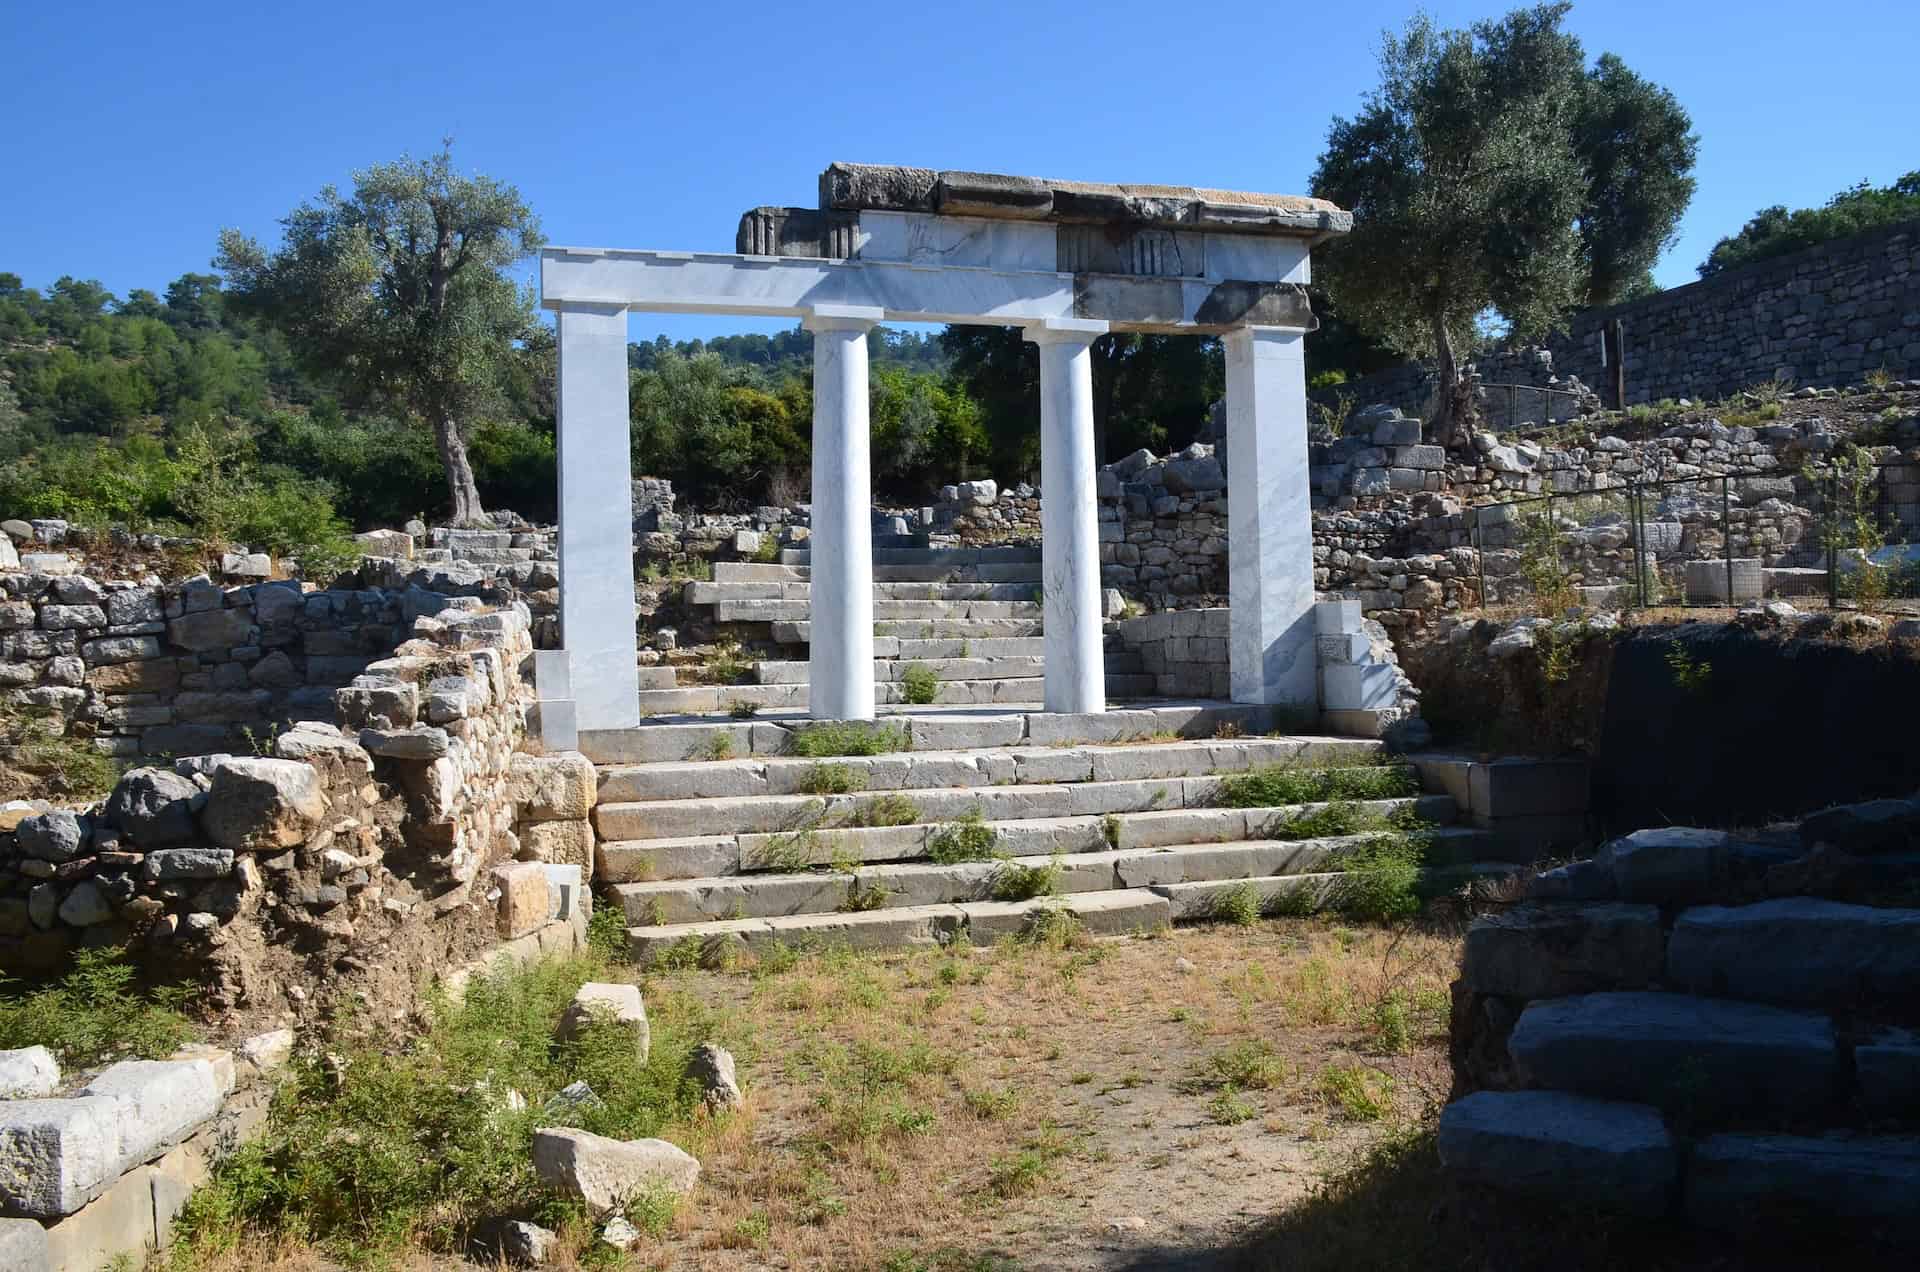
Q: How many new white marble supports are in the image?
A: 4